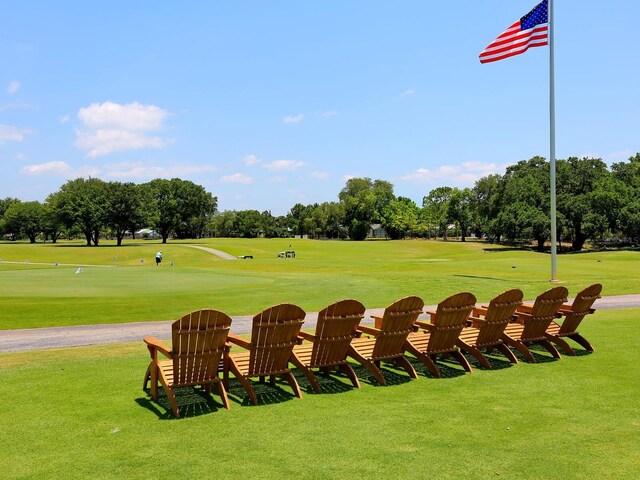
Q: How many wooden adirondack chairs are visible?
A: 8